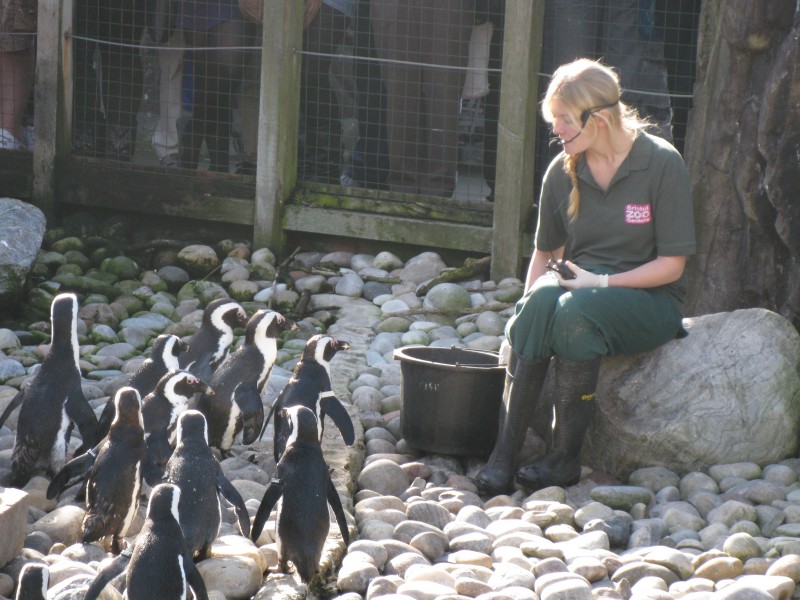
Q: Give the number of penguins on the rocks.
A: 11